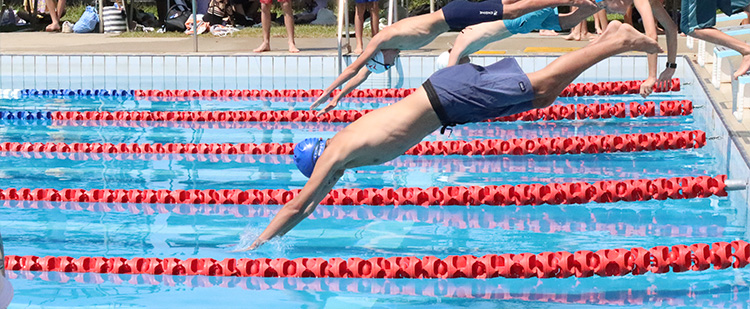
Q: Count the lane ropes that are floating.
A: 5